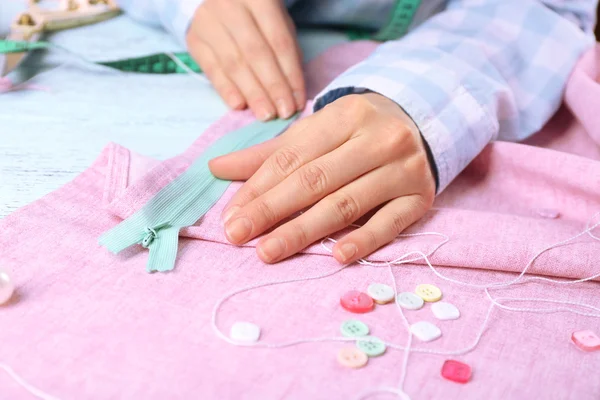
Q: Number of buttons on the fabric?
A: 12